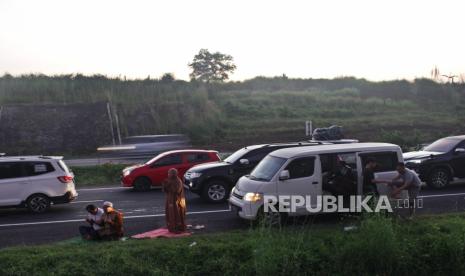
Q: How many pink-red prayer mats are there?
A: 1